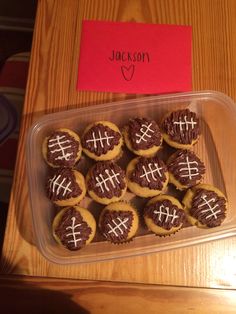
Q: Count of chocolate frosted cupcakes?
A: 12